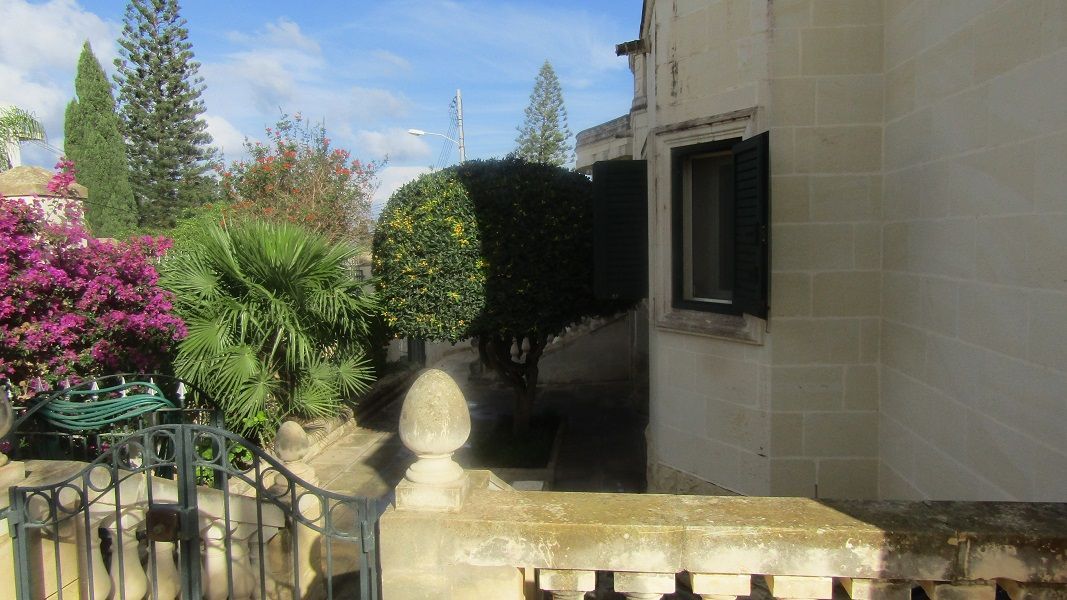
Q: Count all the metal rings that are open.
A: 10